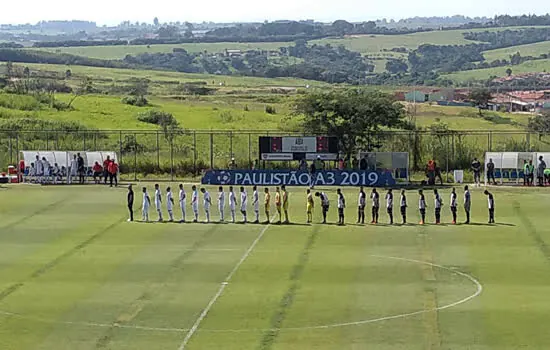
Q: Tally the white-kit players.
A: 10